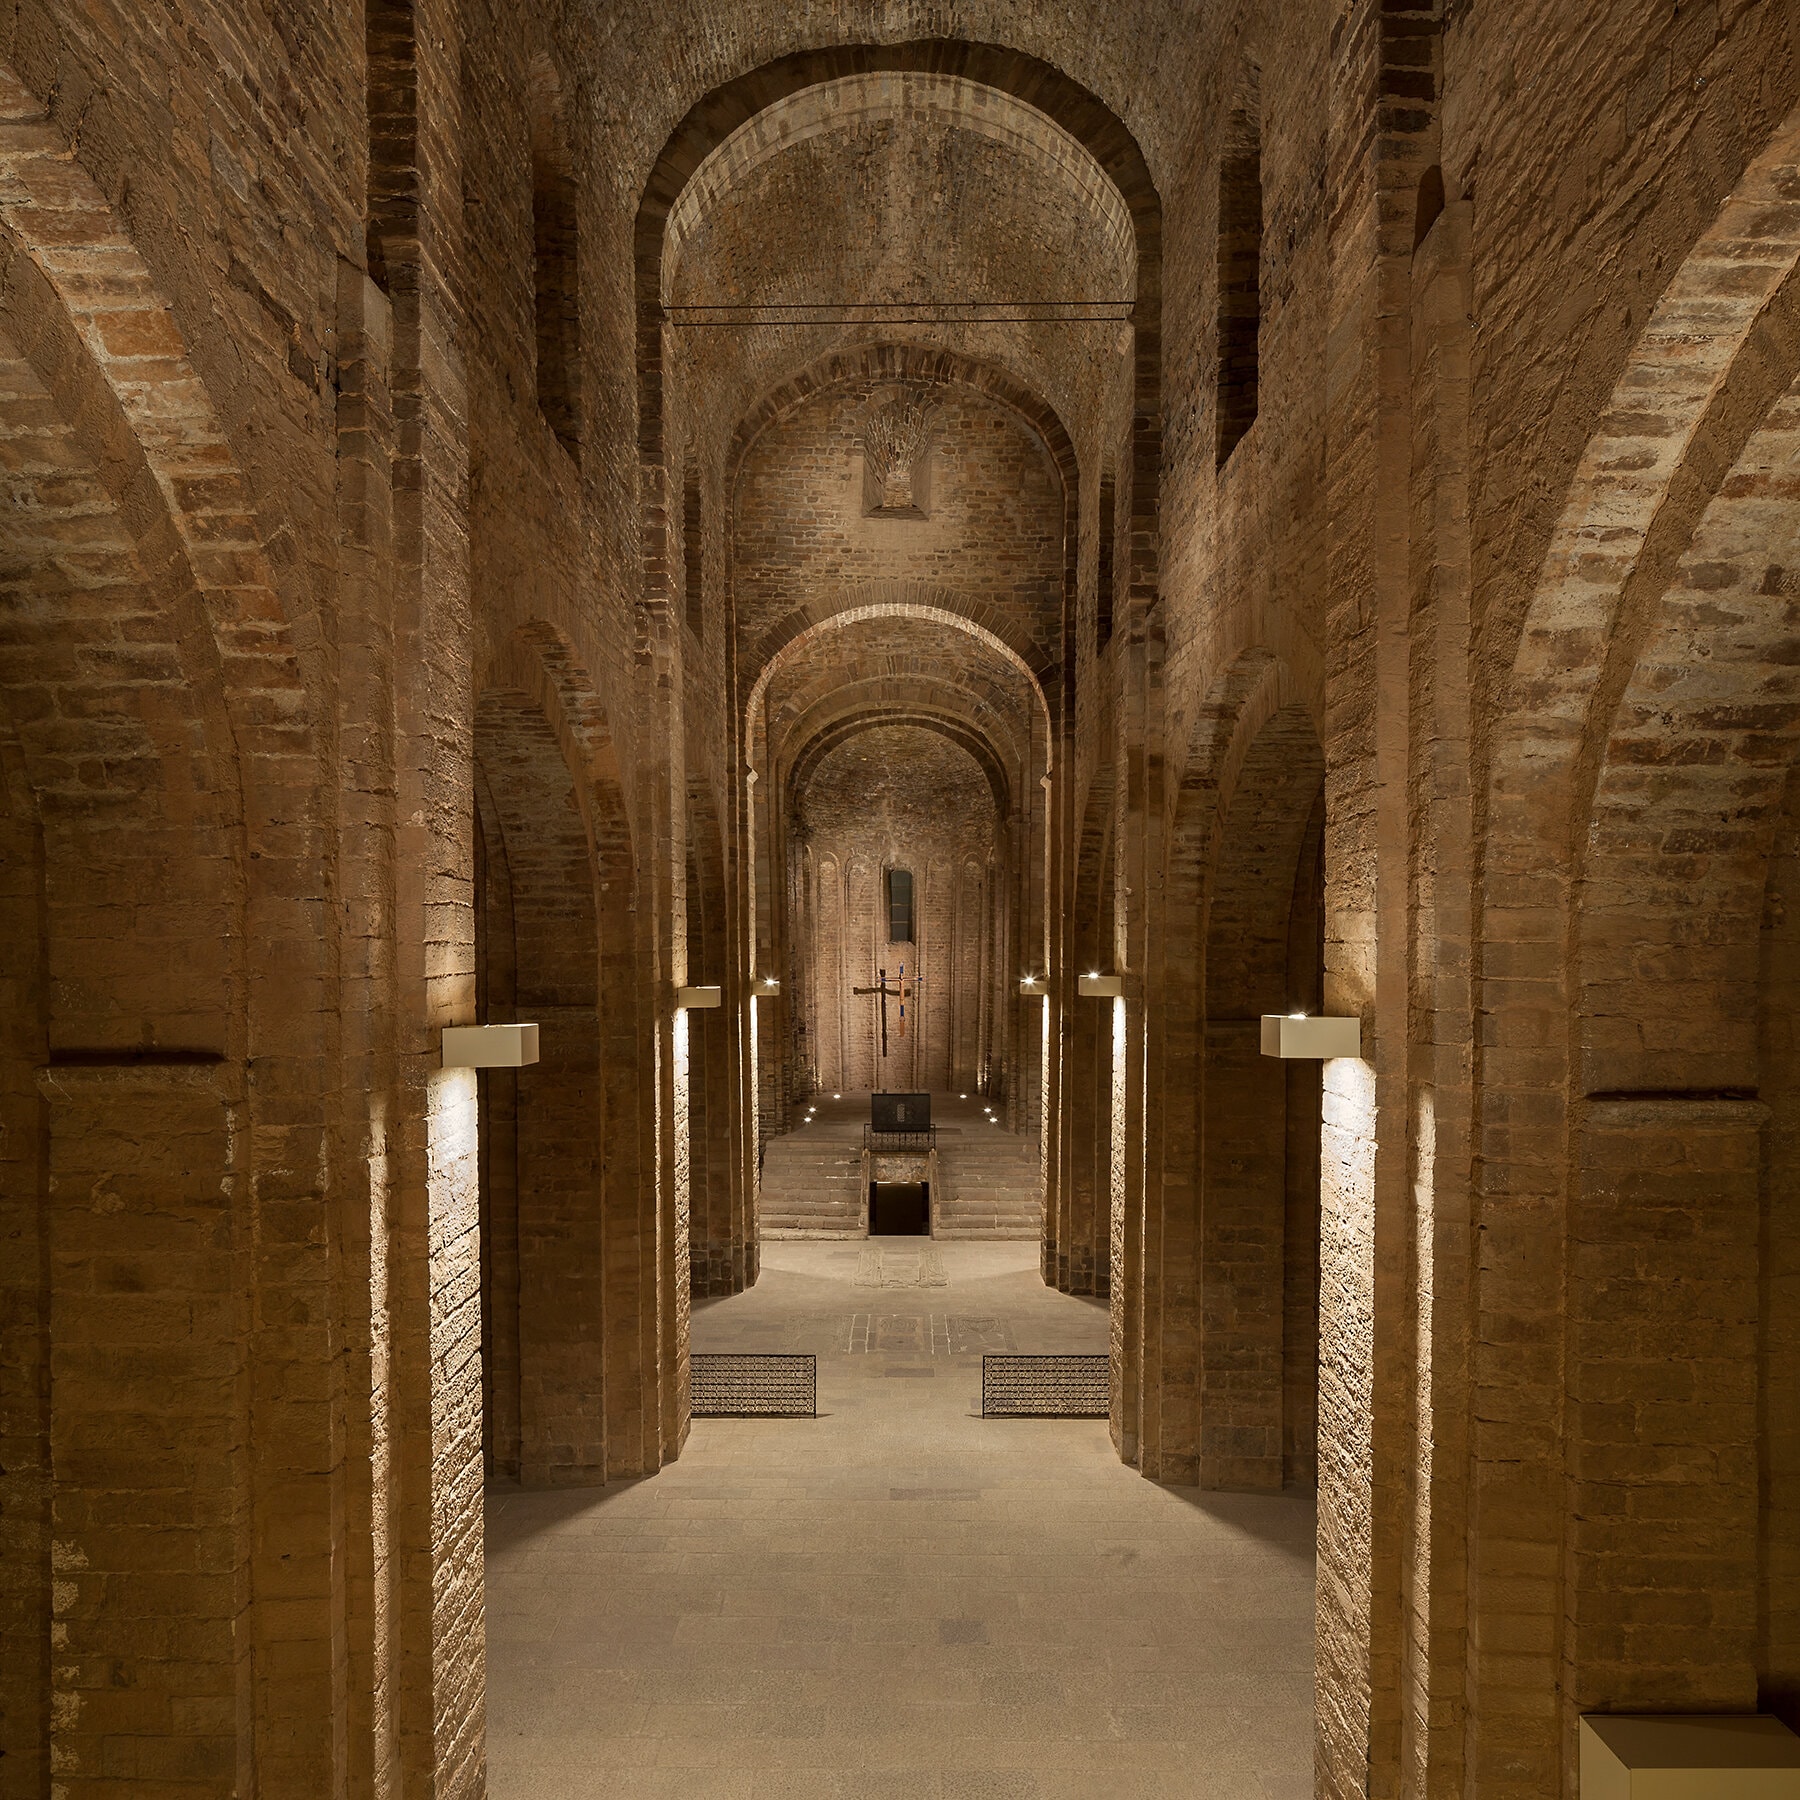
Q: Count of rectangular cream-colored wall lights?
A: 6